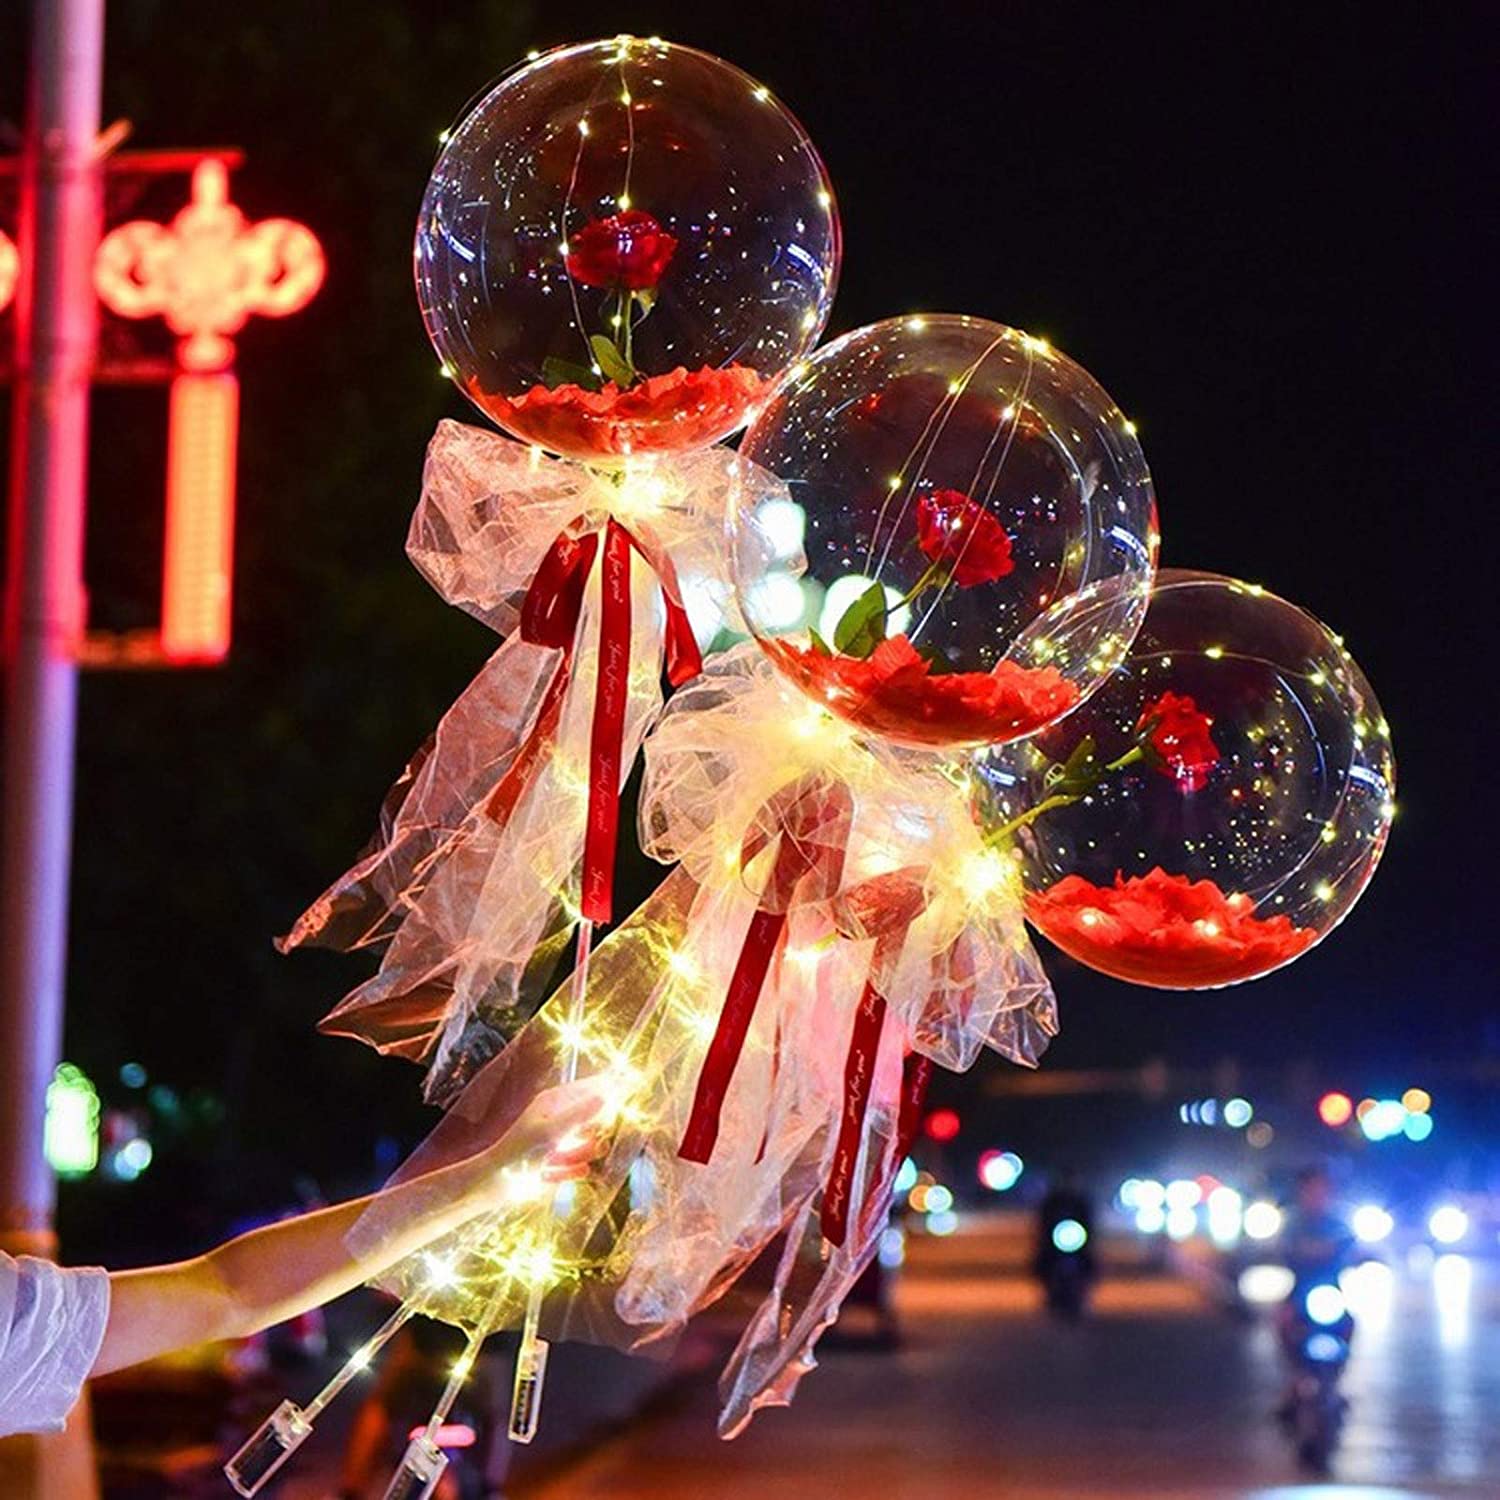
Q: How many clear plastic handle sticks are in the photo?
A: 3